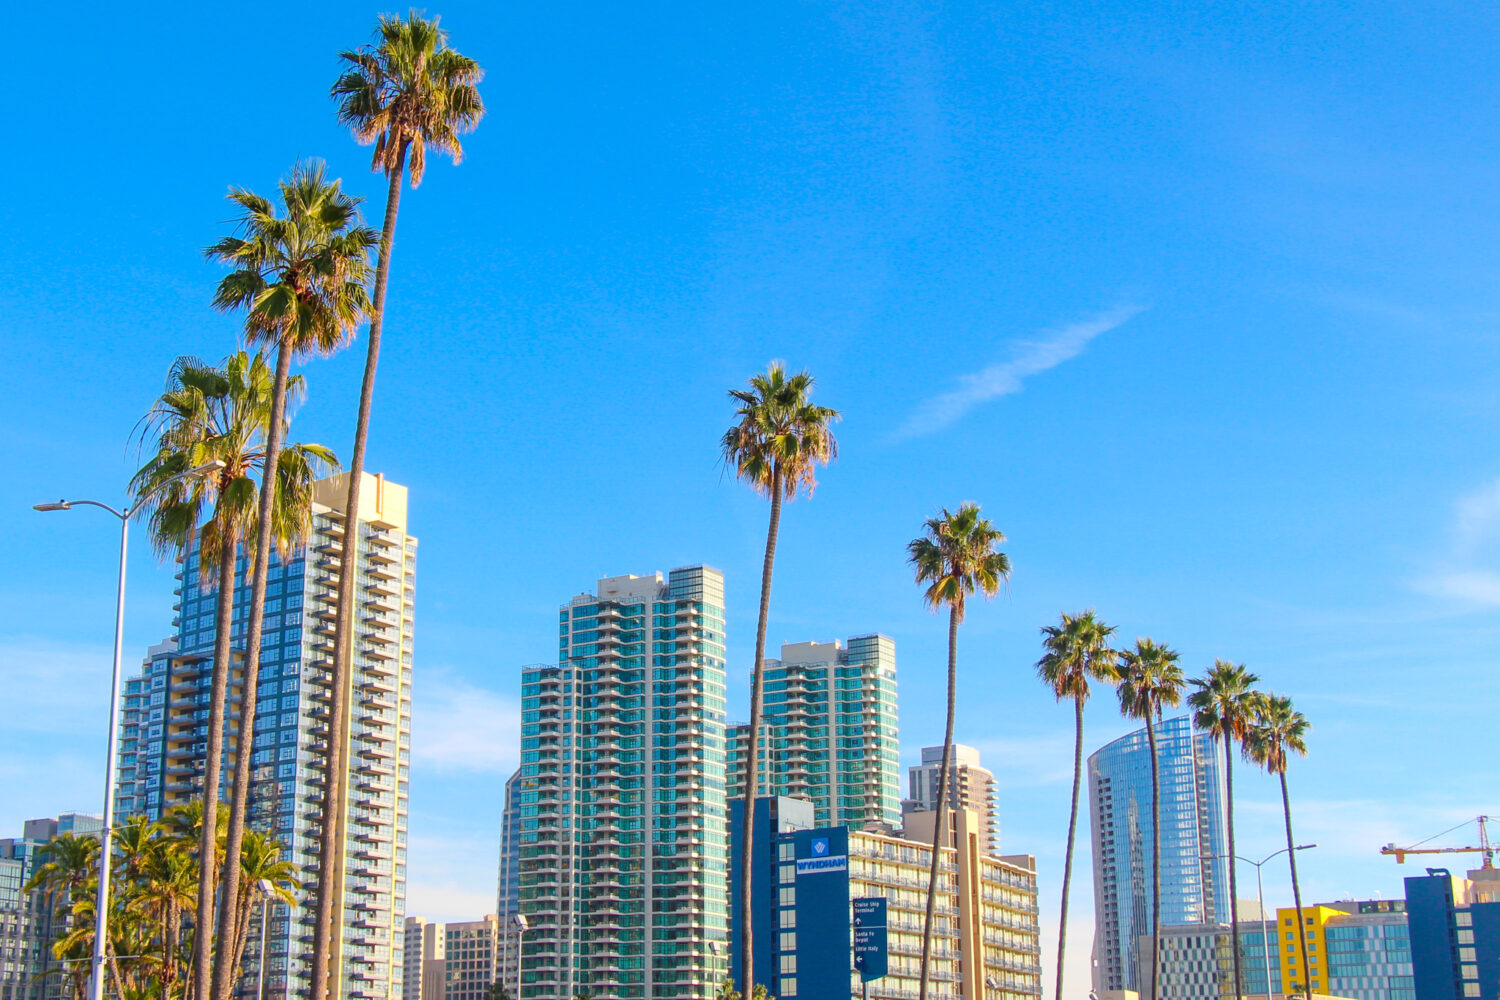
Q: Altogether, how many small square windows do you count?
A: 12